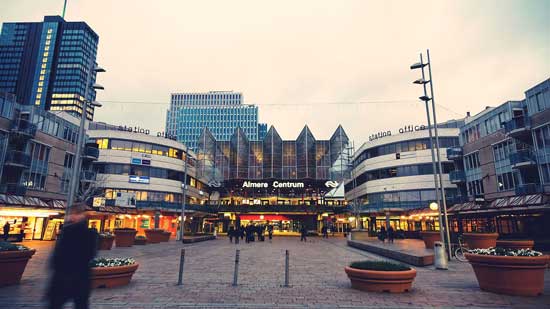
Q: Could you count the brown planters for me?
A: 12